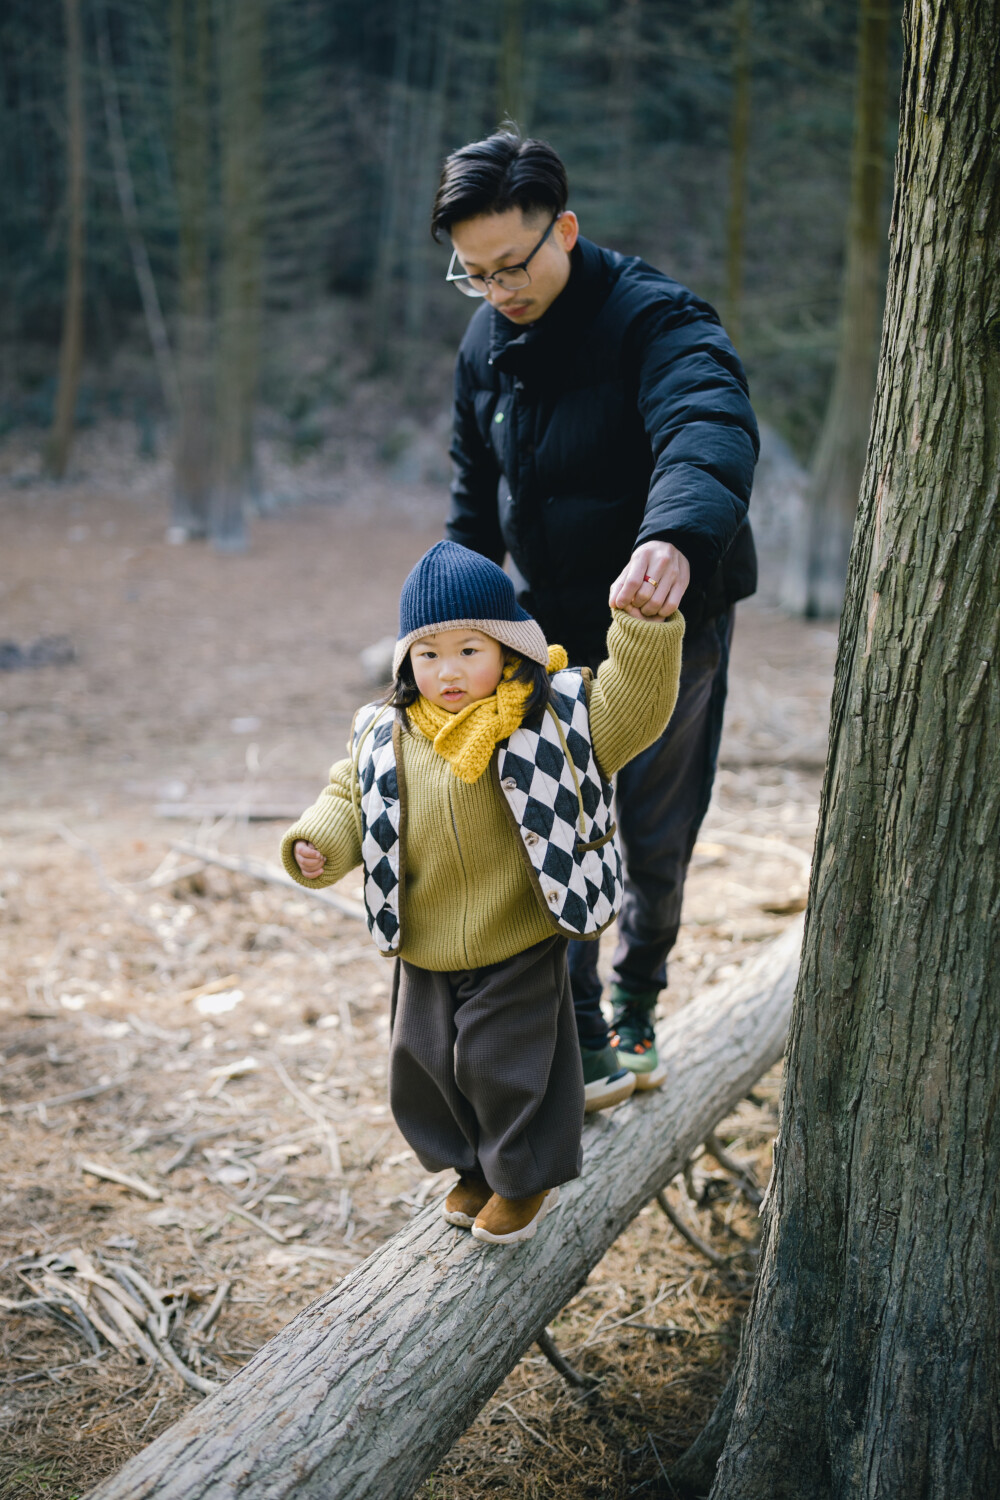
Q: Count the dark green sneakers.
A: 2